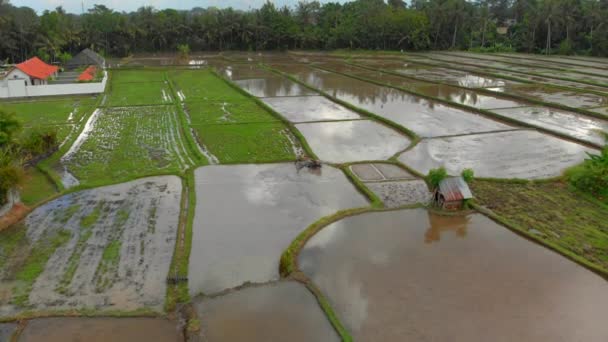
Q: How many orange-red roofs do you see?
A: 2